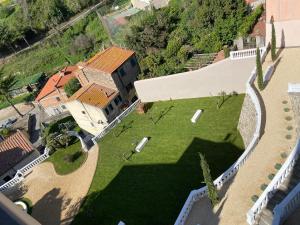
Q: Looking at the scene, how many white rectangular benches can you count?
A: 2